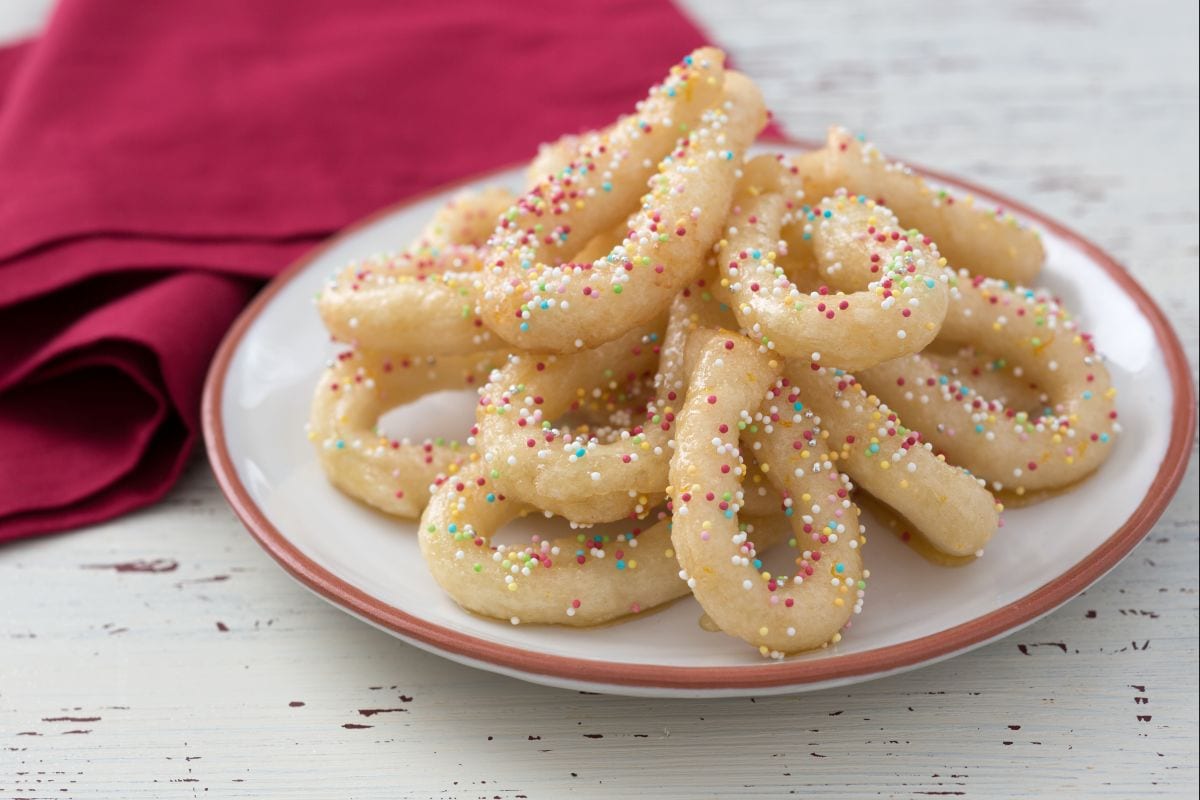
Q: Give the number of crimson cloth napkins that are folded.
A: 1